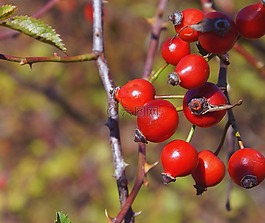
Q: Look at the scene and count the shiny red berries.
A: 11